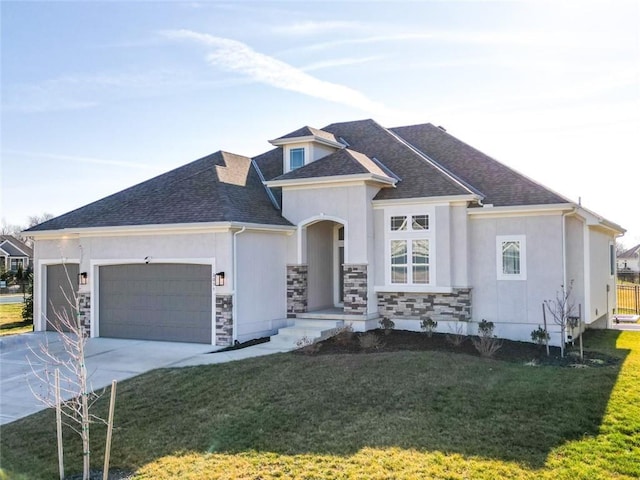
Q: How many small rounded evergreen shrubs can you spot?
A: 4